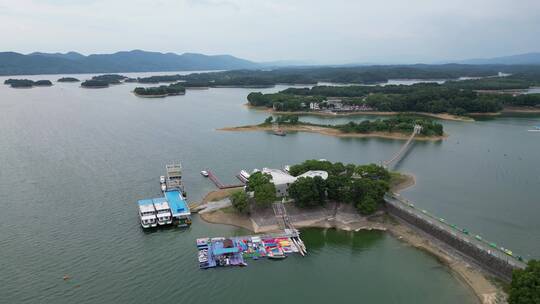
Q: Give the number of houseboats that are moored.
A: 2